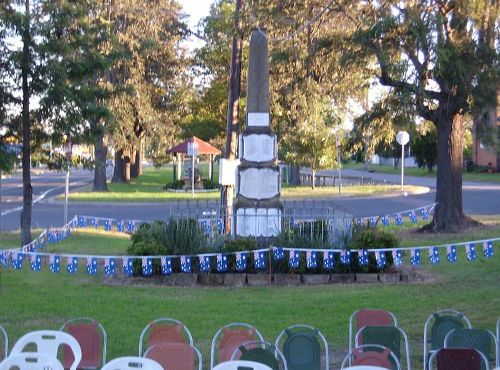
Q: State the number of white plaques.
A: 4